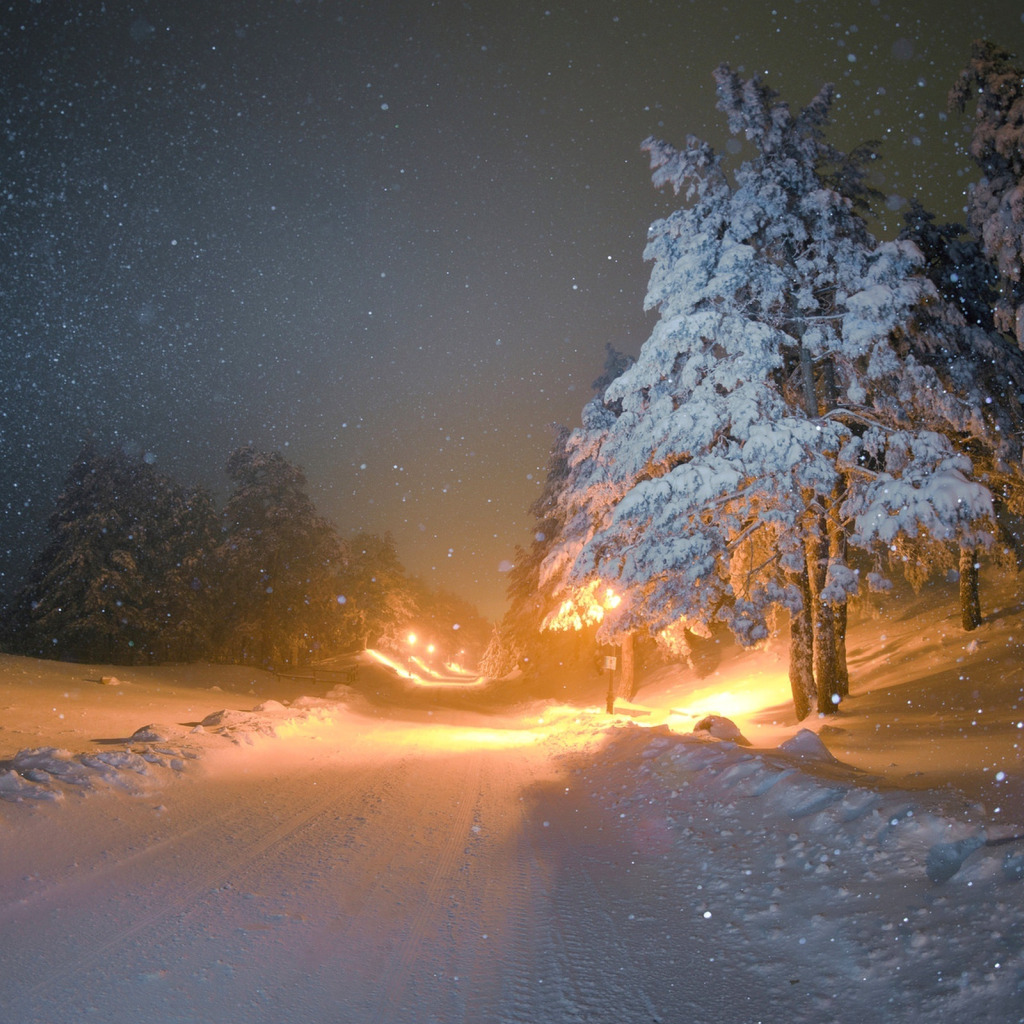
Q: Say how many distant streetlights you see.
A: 3